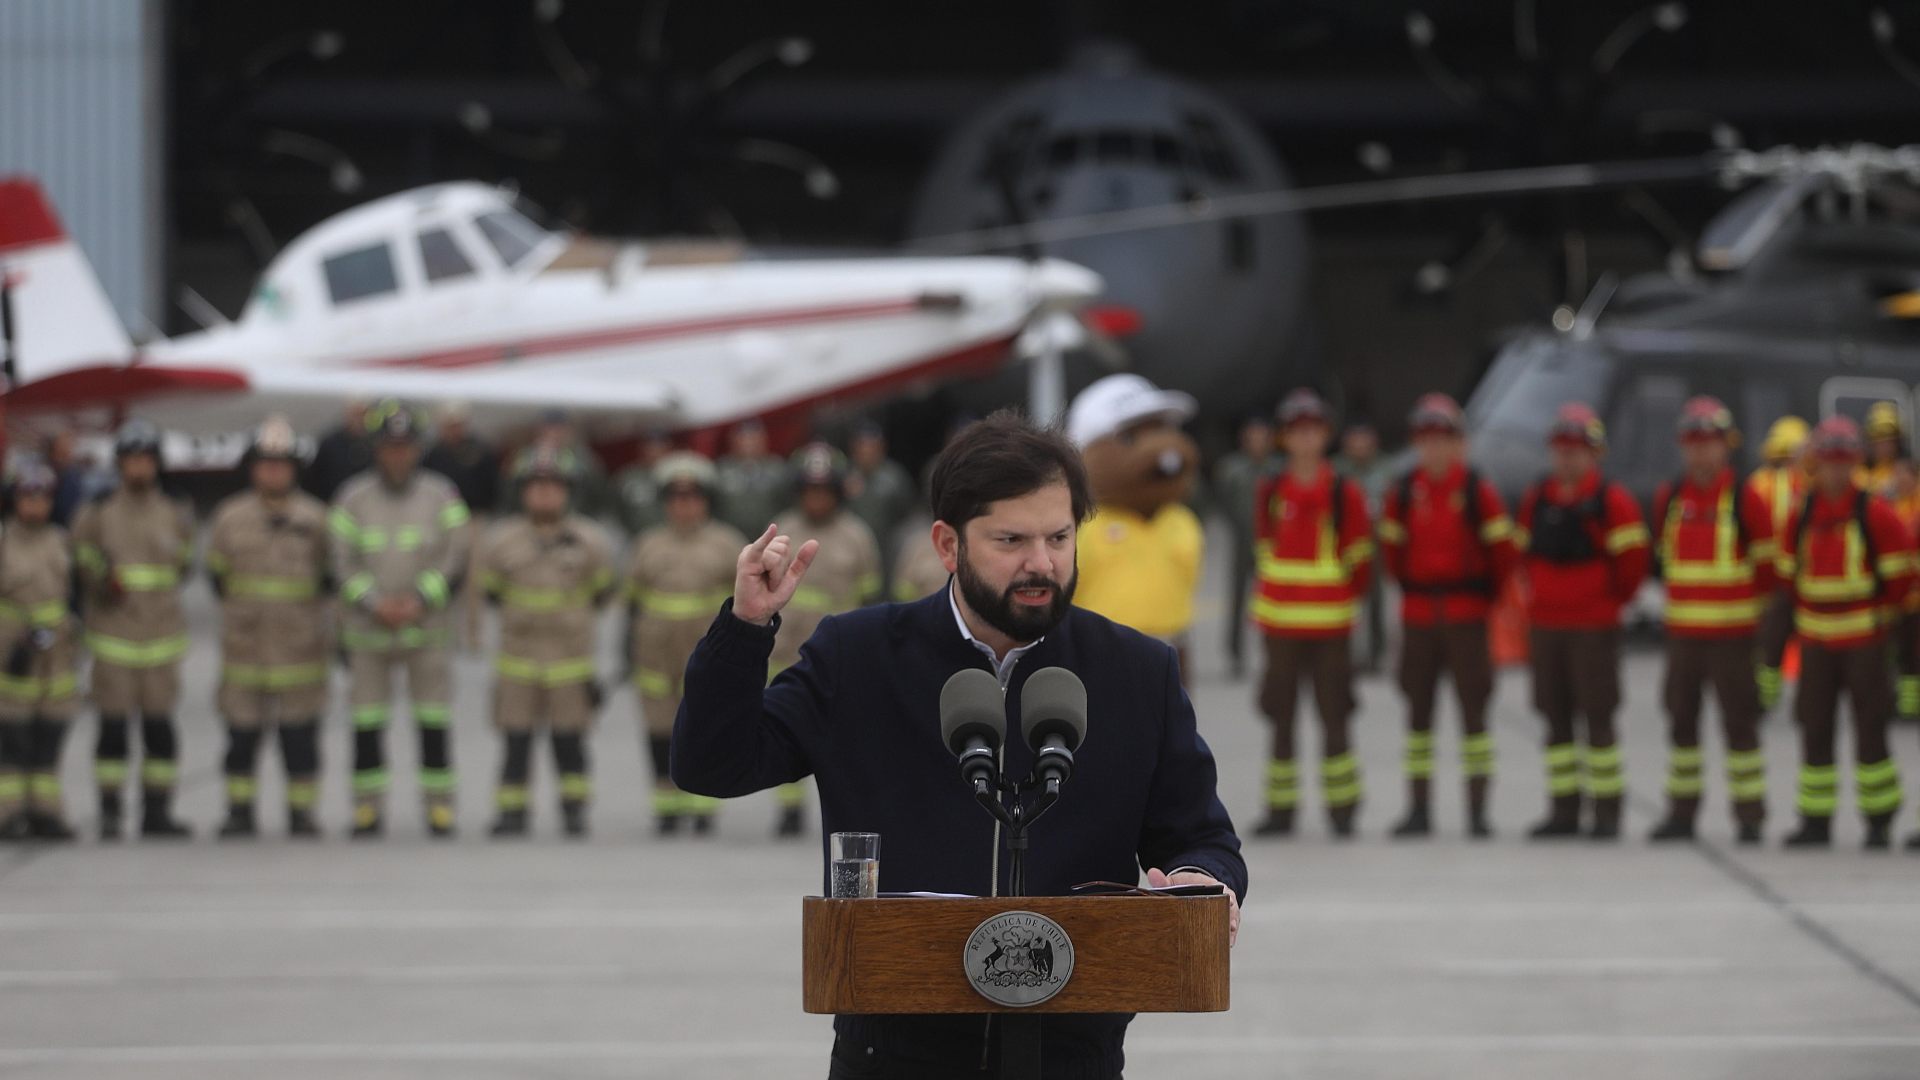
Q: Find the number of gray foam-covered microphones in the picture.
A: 2